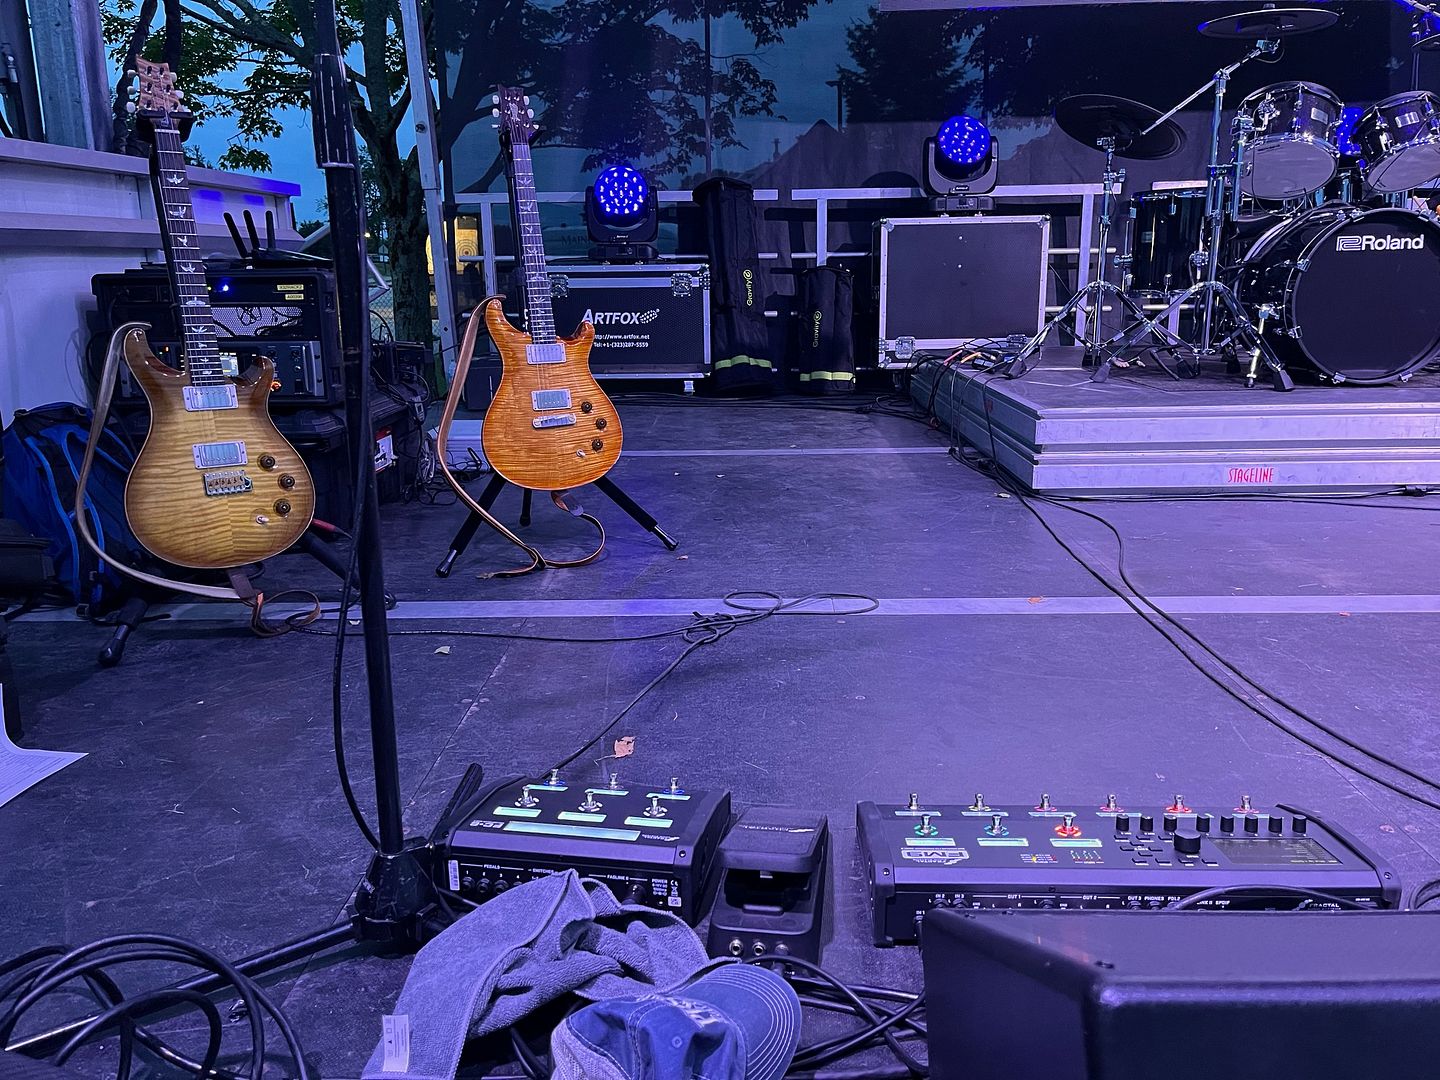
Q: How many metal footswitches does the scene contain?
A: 15